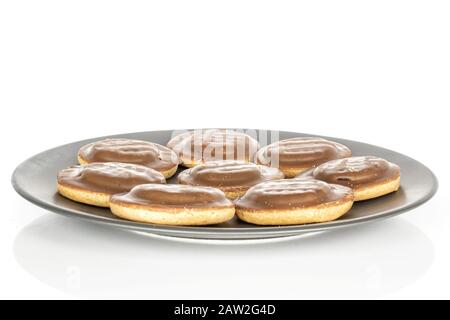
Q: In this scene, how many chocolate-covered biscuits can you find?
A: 8